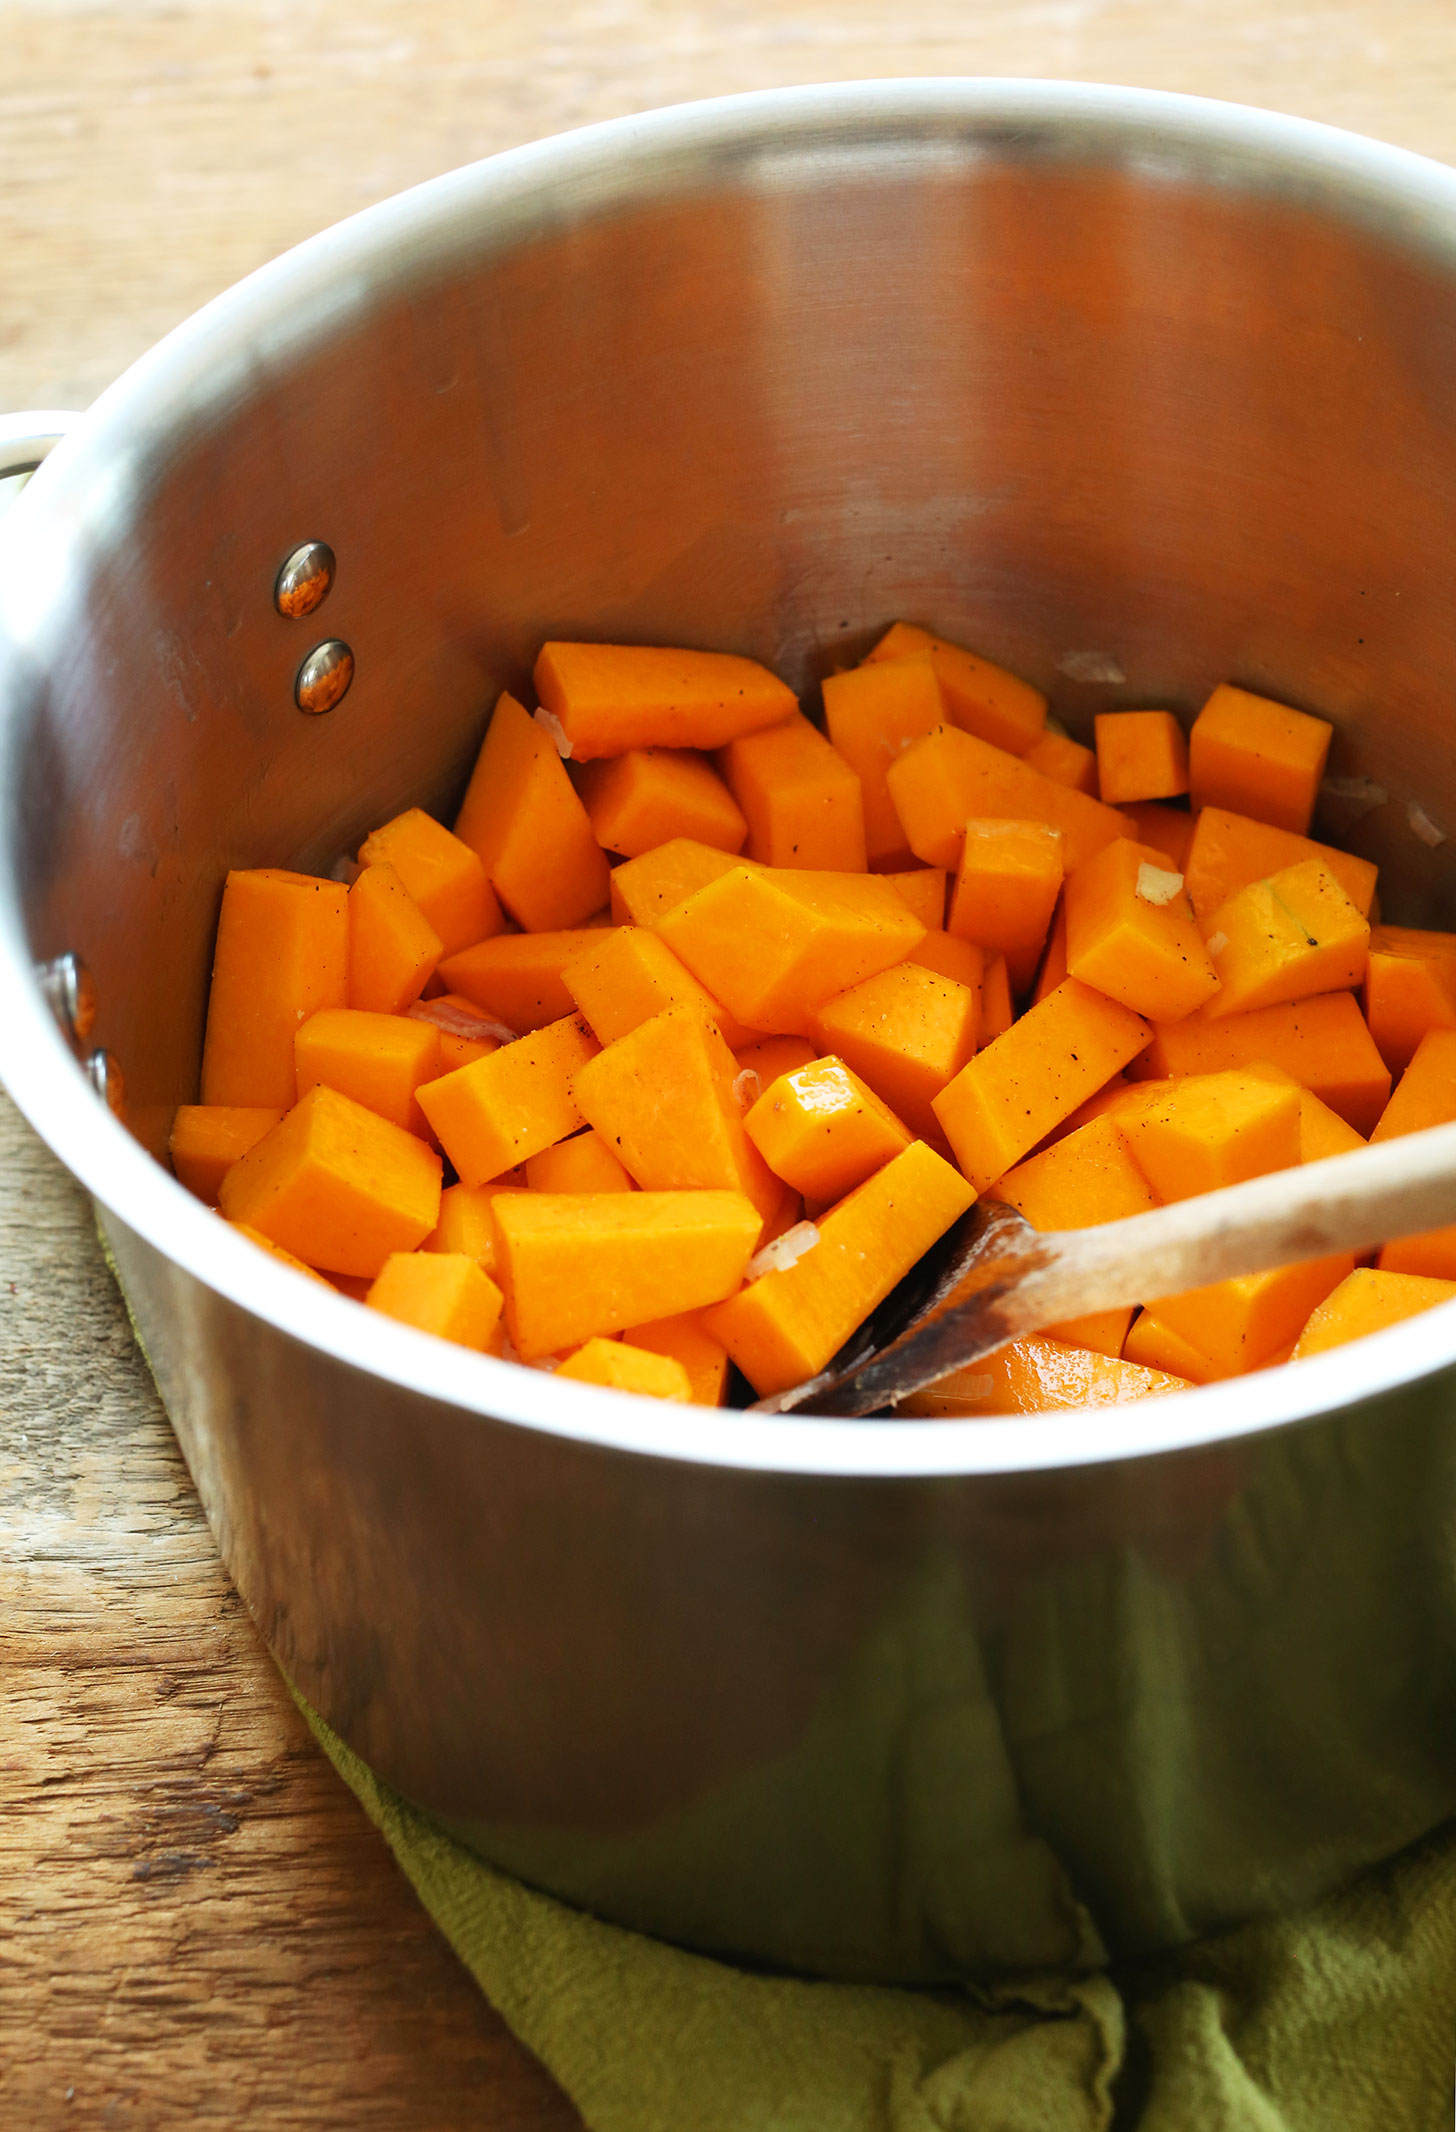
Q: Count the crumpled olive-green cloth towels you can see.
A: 1